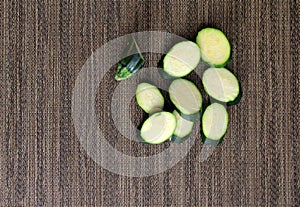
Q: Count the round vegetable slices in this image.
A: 8